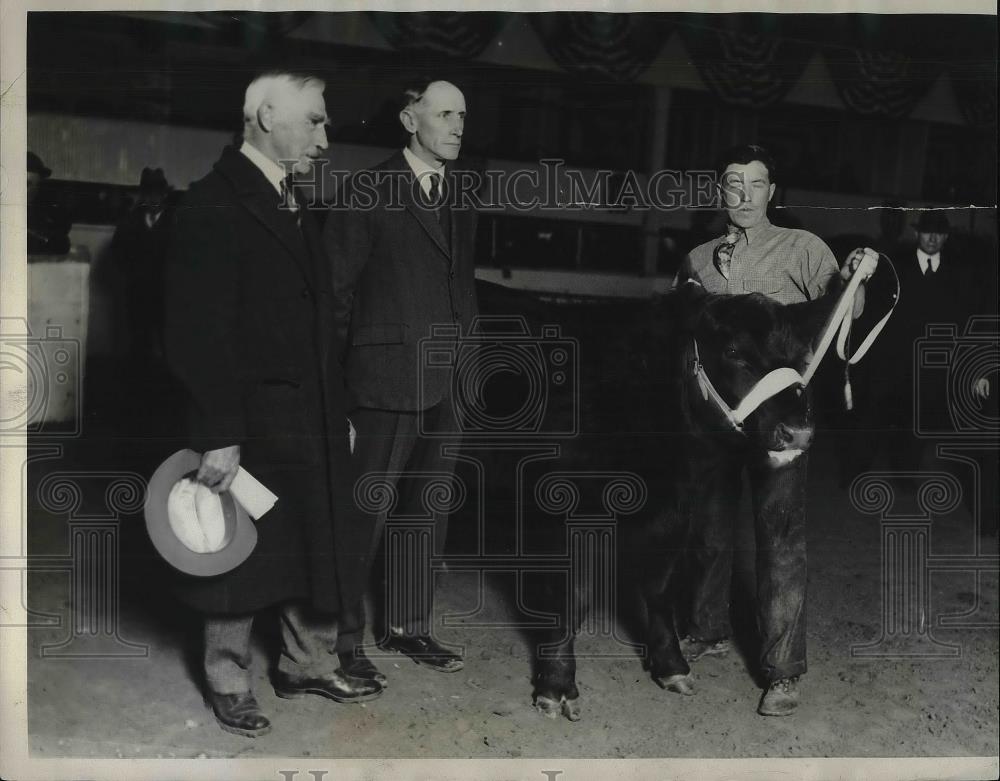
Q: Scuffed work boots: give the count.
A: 2